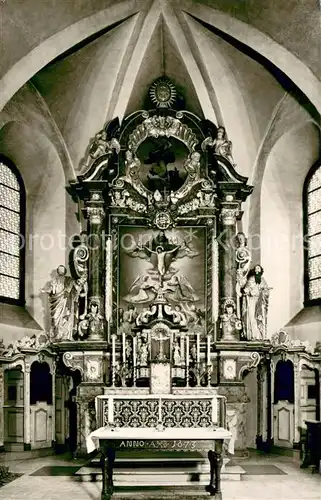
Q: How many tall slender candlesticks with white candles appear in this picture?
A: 6